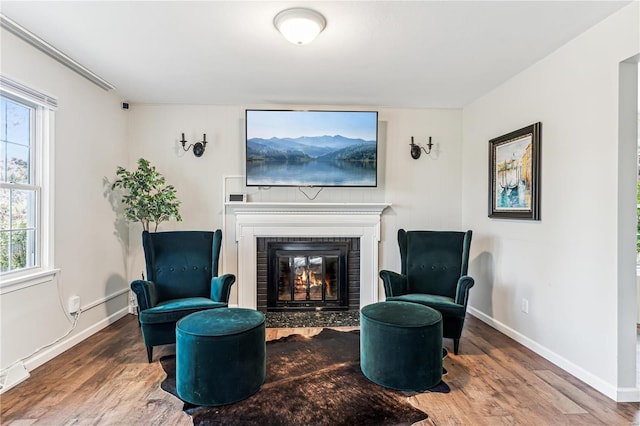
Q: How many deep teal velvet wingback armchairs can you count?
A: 2